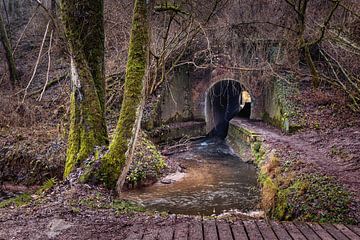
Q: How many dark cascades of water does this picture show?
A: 1